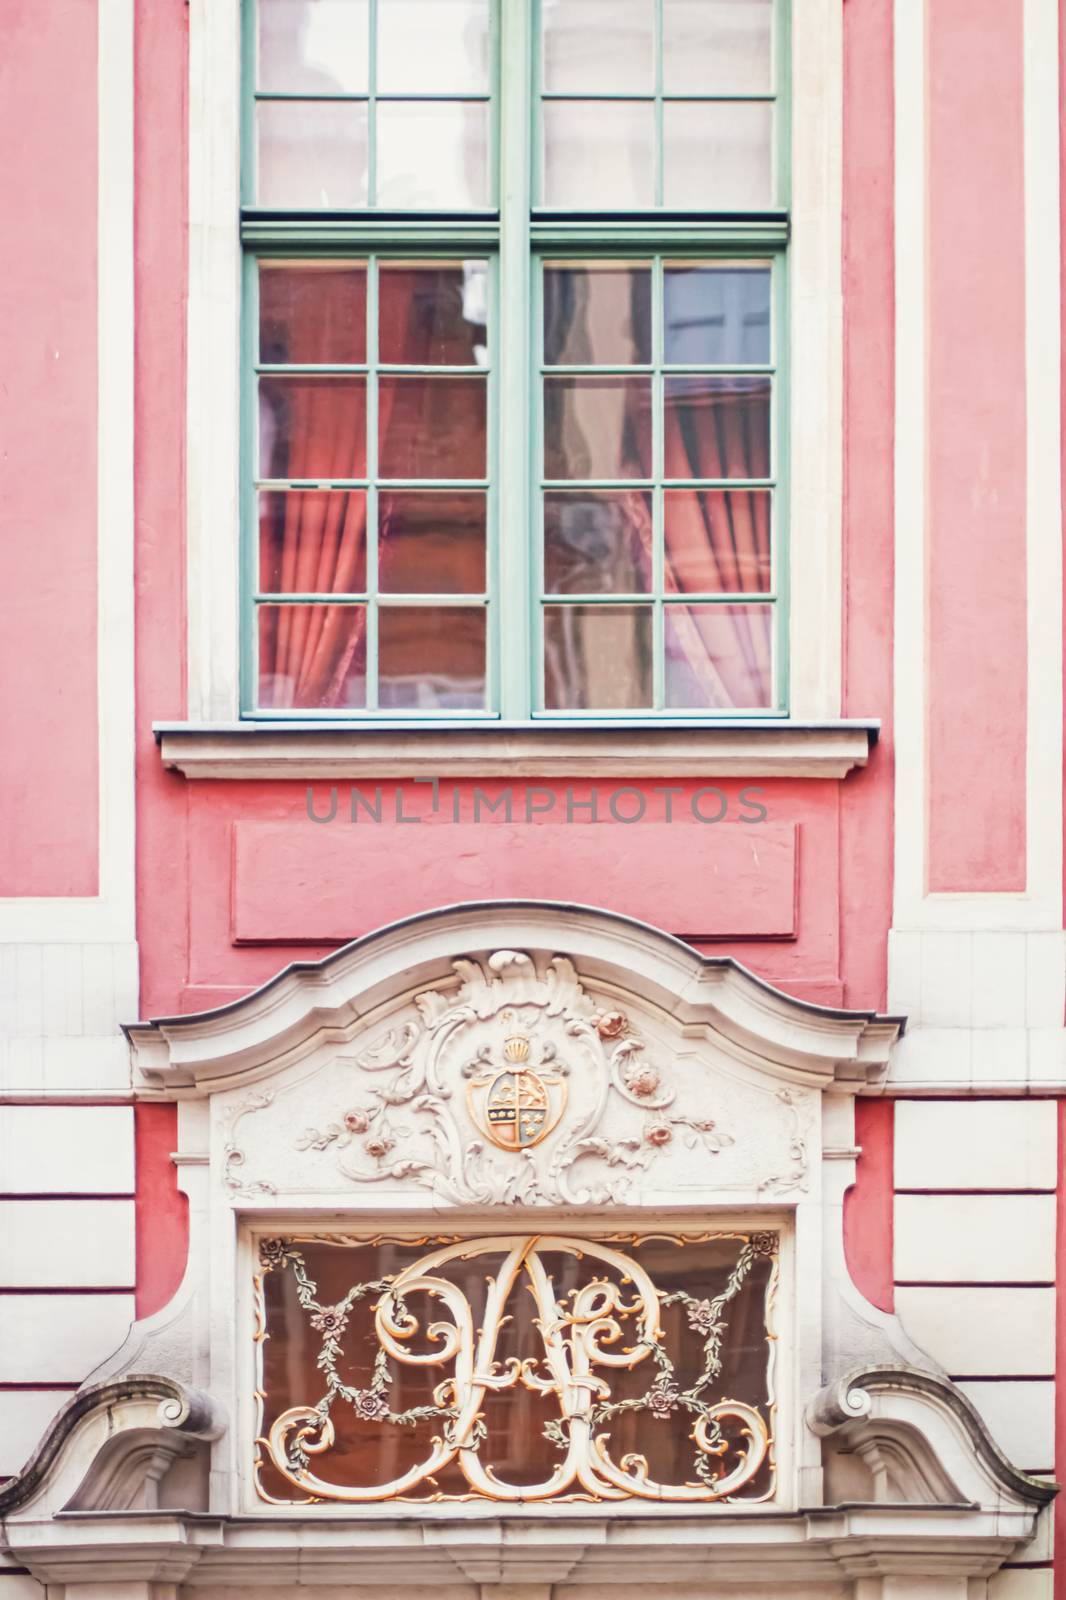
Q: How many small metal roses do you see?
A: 6